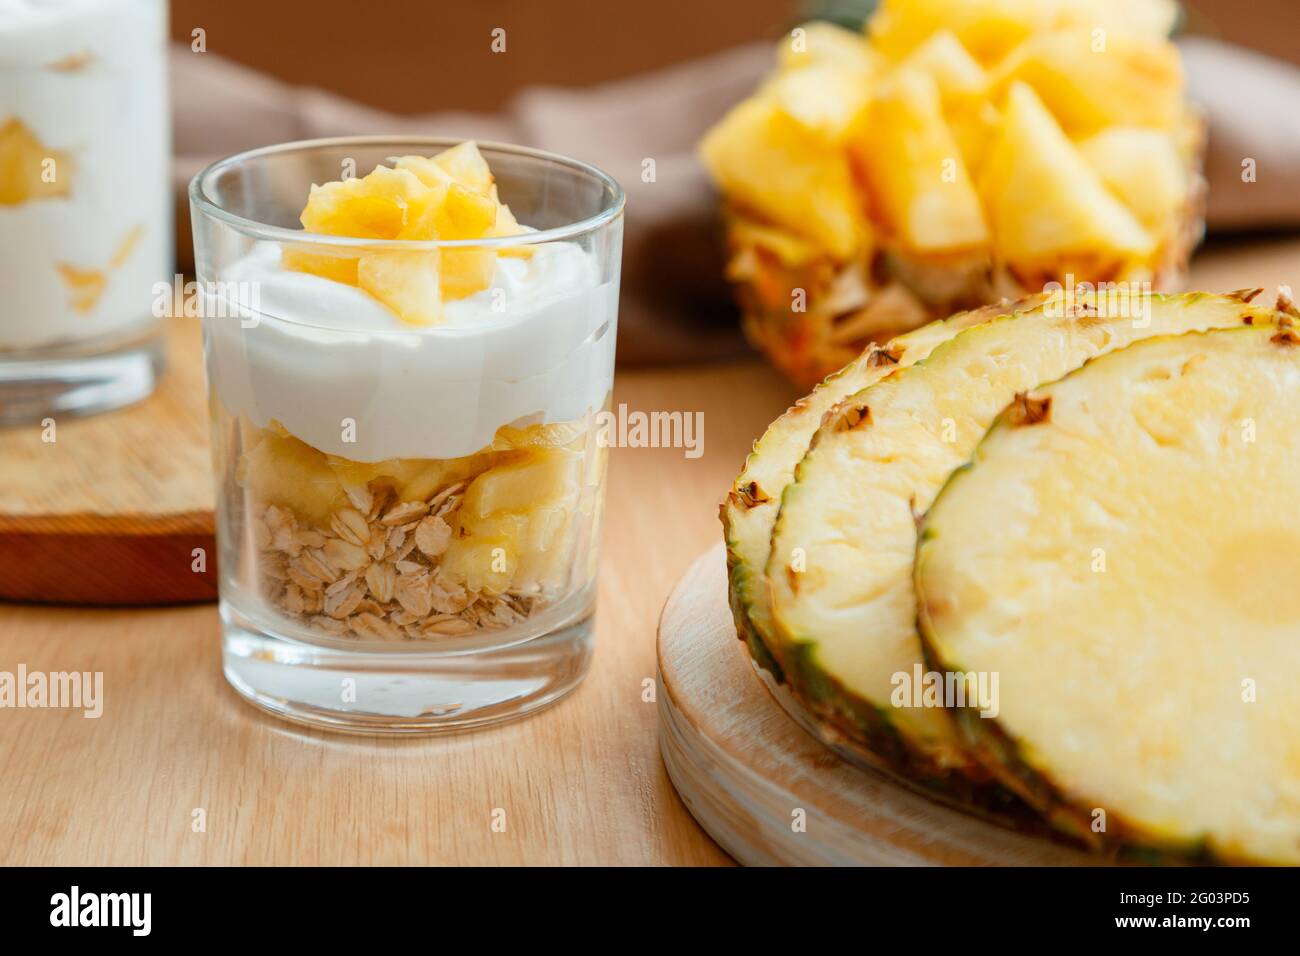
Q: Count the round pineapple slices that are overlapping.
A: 3